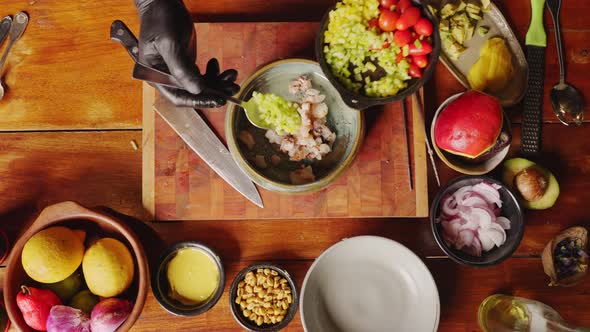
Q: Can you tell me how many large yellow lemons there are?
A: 2